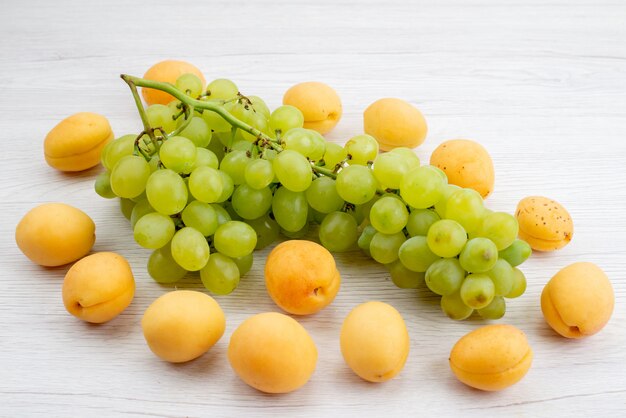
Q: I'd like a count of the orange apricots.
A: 14